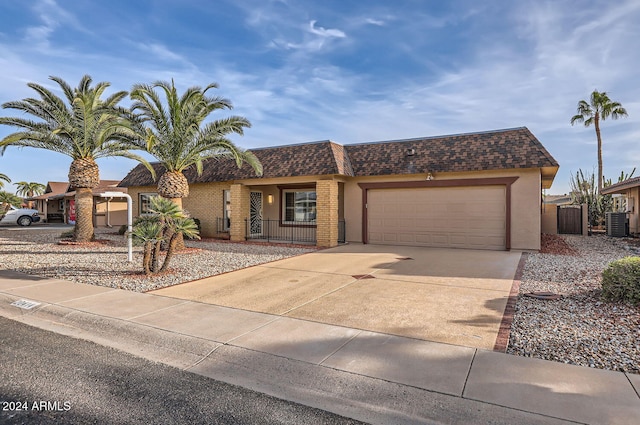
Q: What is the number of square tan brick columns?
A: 2